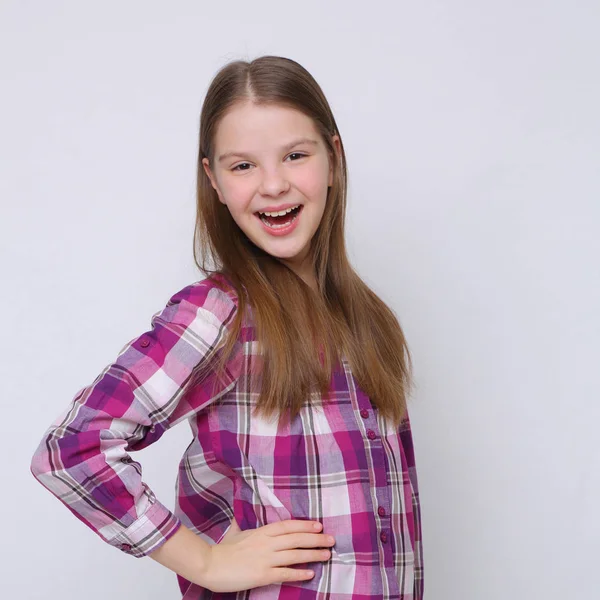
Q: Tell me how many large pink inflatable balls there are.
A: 0